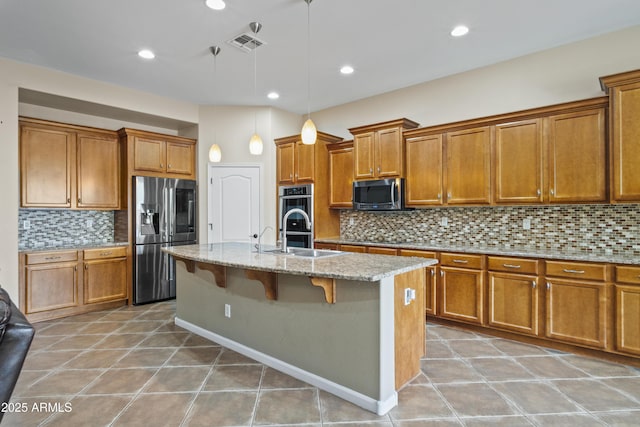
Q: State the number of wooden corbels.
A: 4